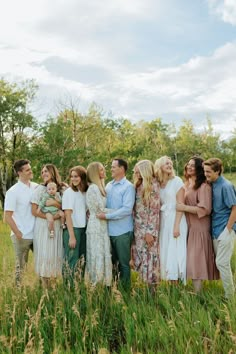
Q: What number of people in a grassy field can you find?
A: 10